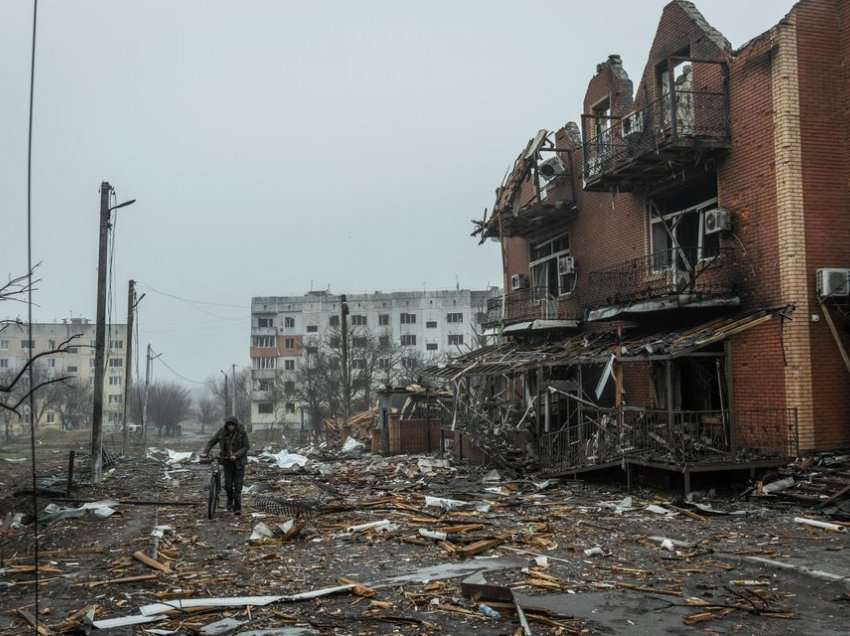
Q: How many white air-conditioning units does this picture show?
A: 6